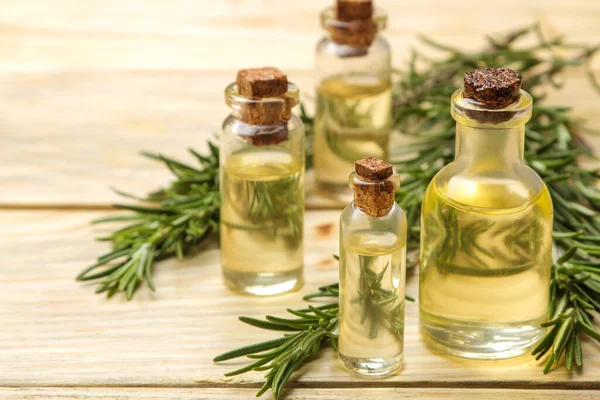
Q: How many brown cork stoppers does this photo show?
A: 4